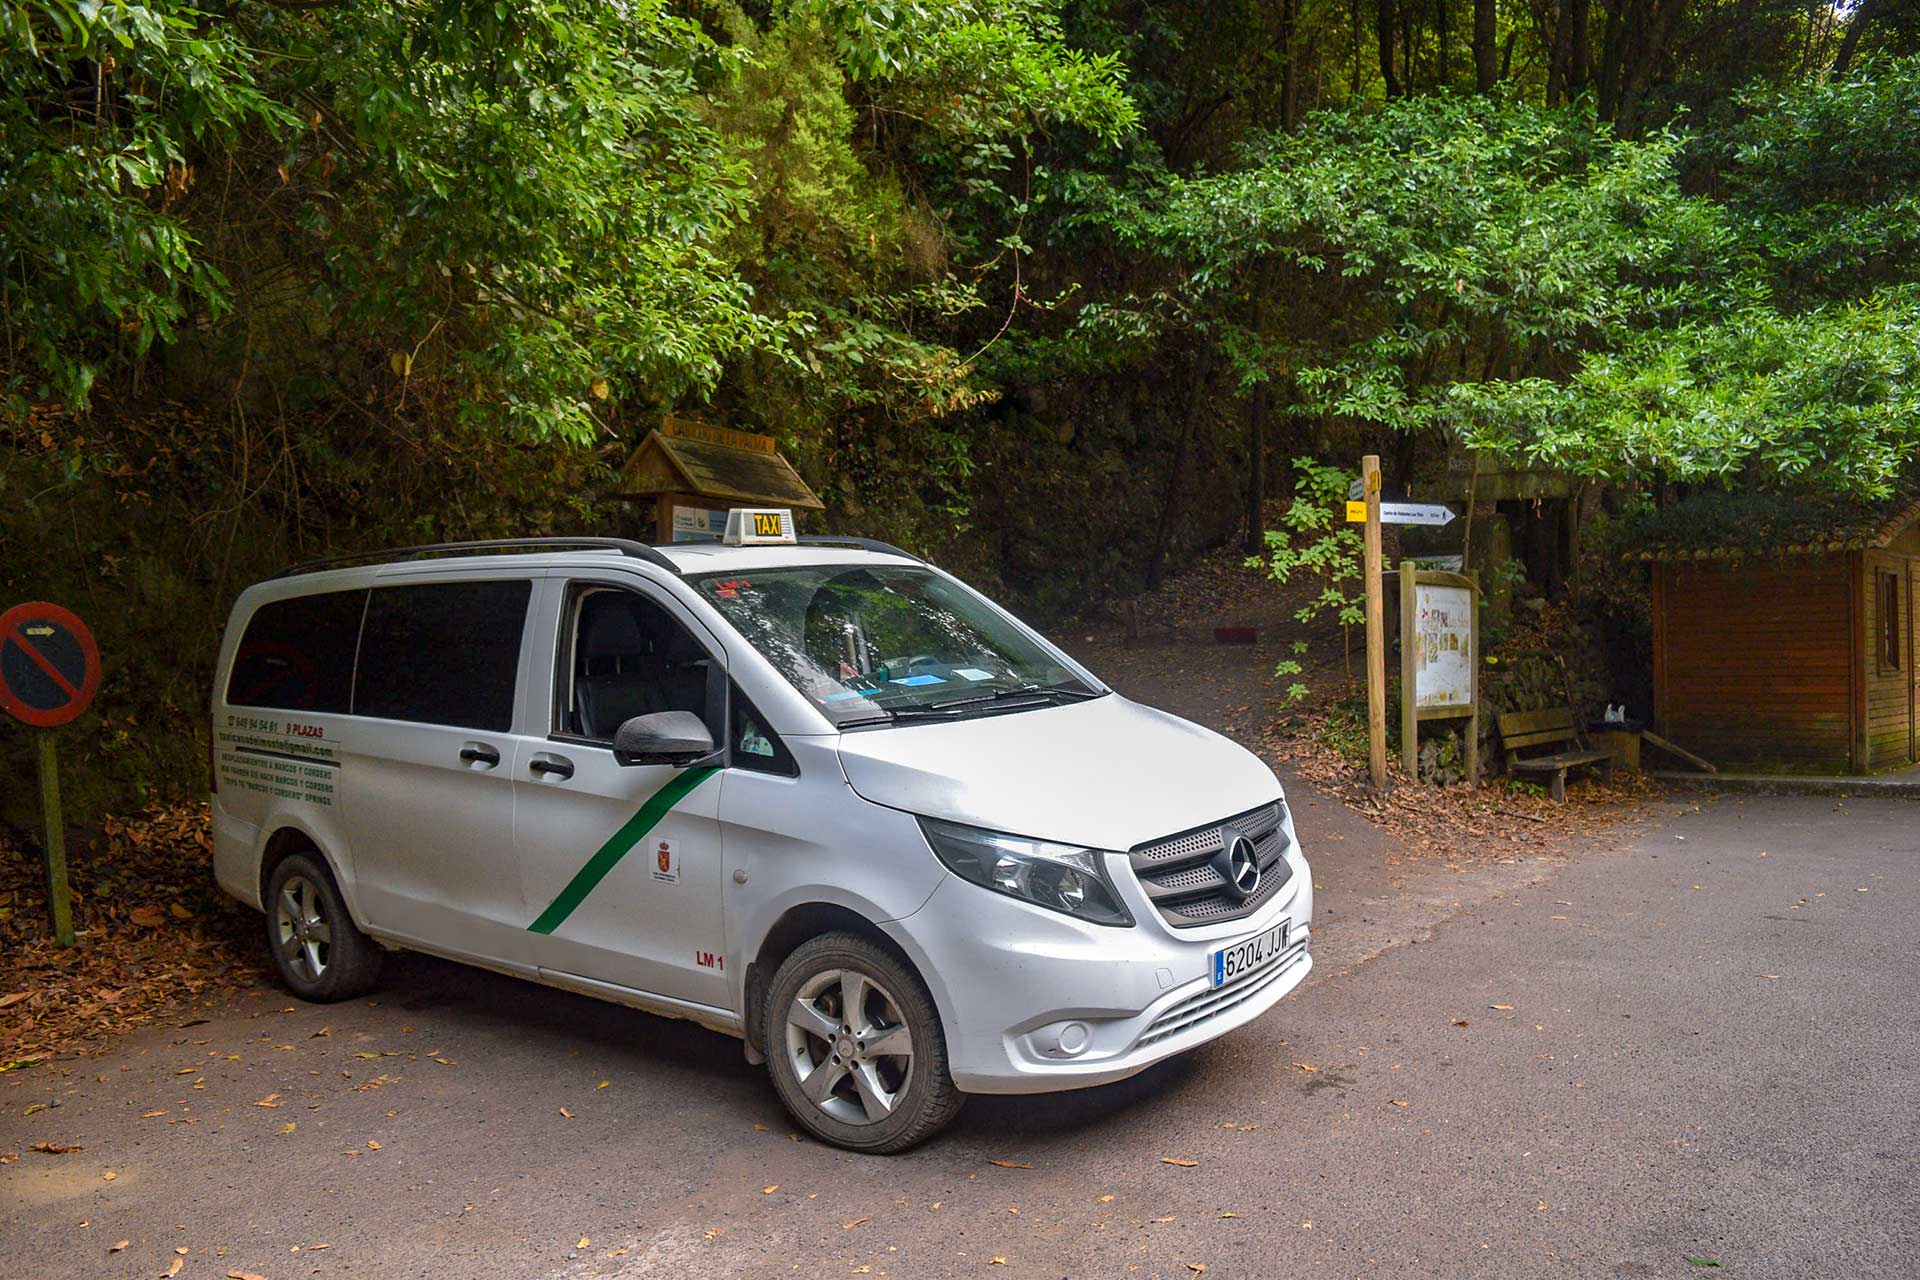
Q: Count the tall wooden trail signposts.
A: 1